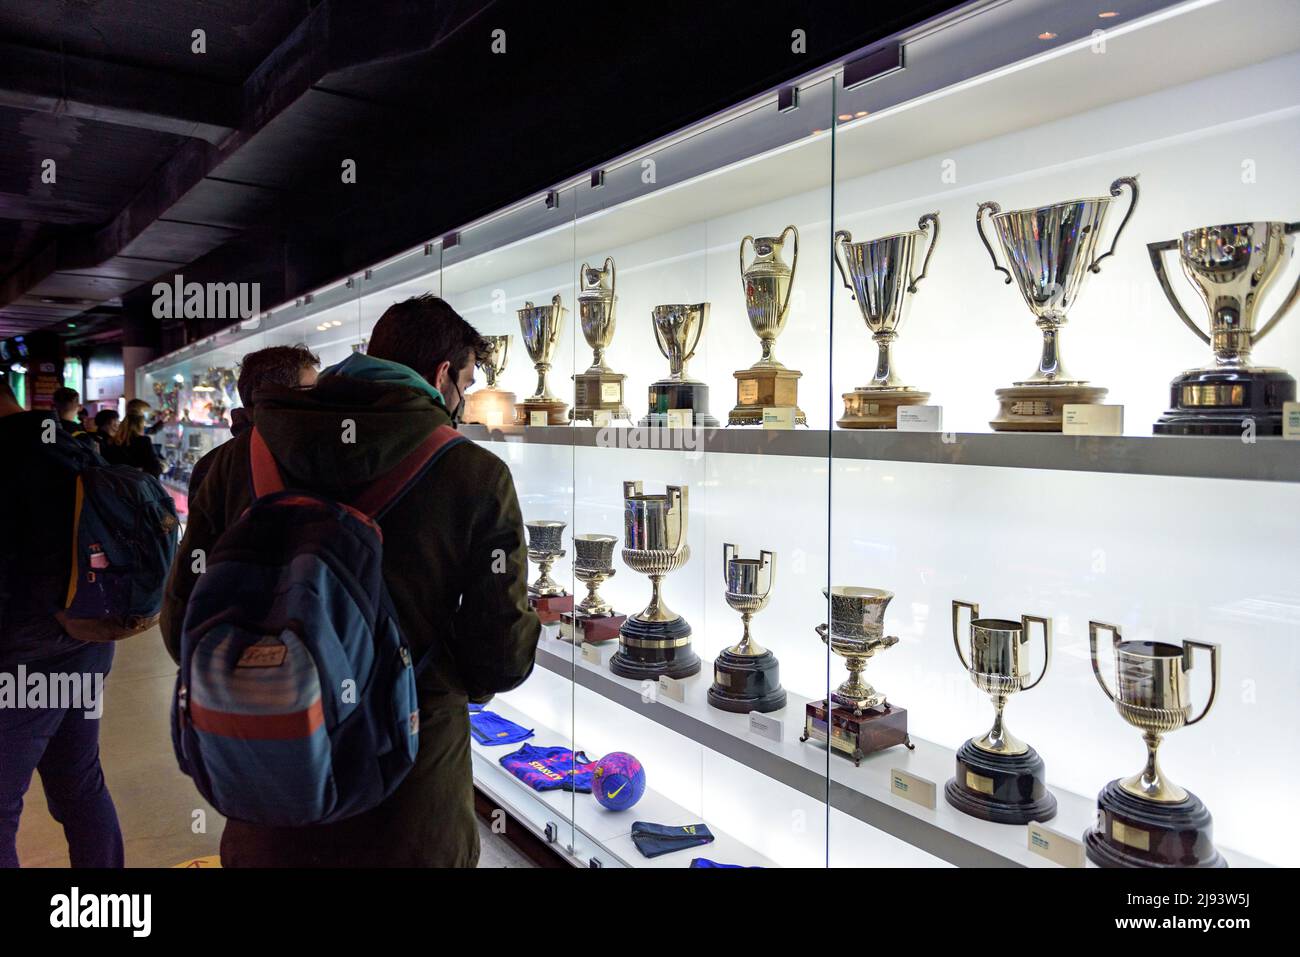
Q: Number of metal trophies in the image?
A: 15